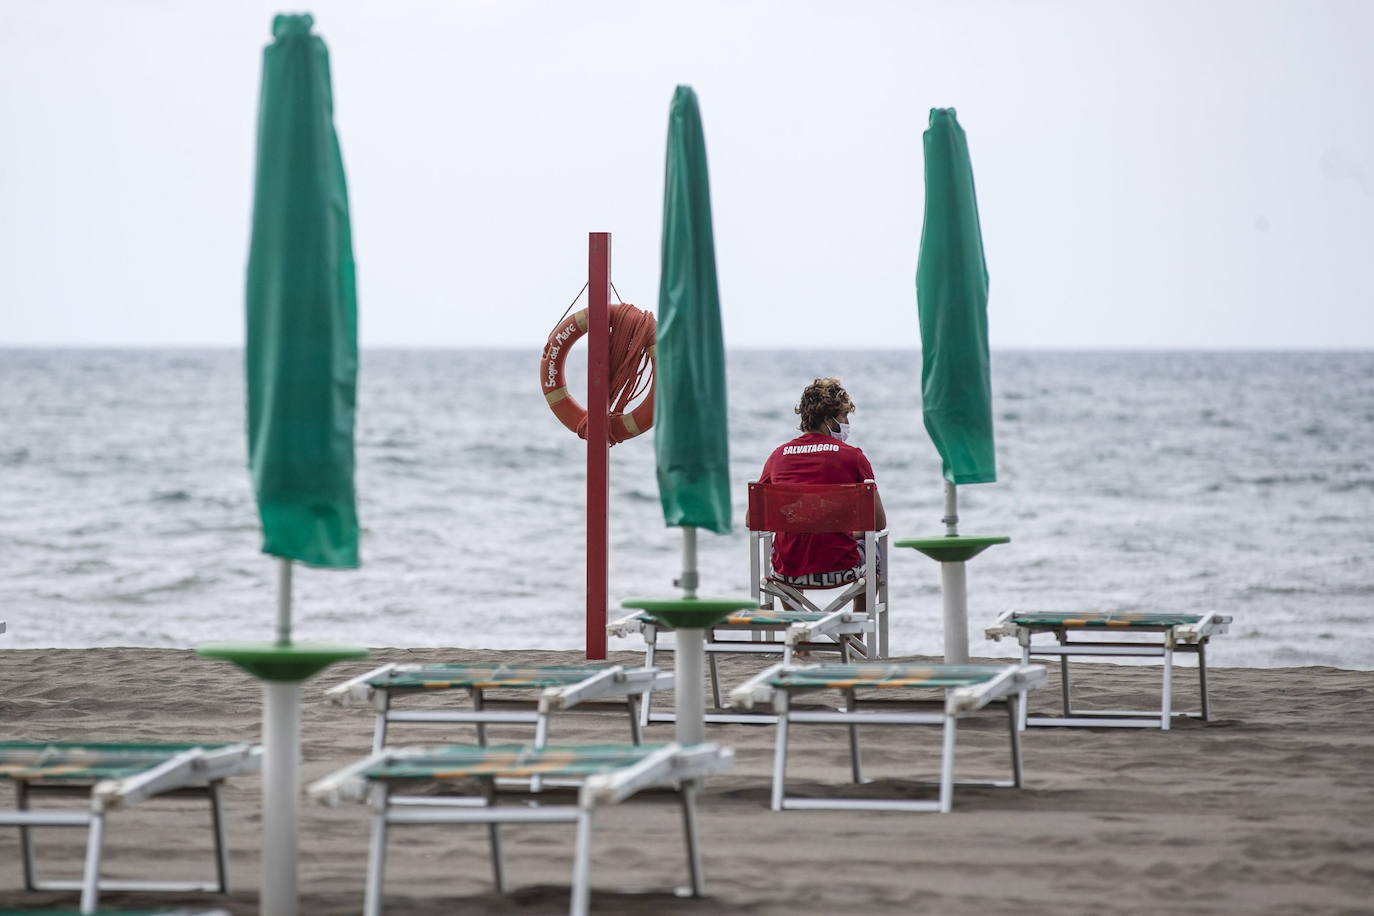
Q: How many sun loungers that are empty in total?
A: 6